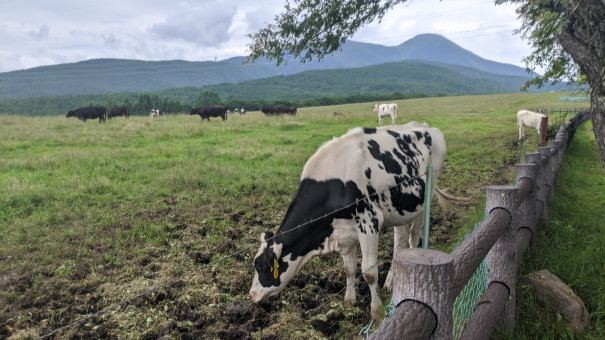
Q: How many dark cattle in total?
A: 5